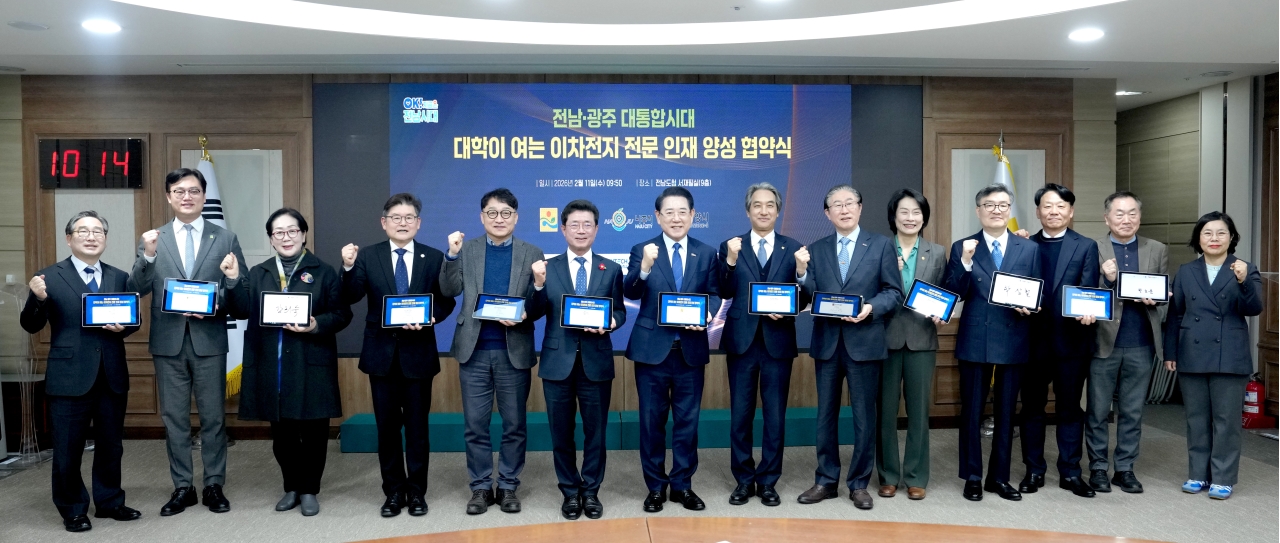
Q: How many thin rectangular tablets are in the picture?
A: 13